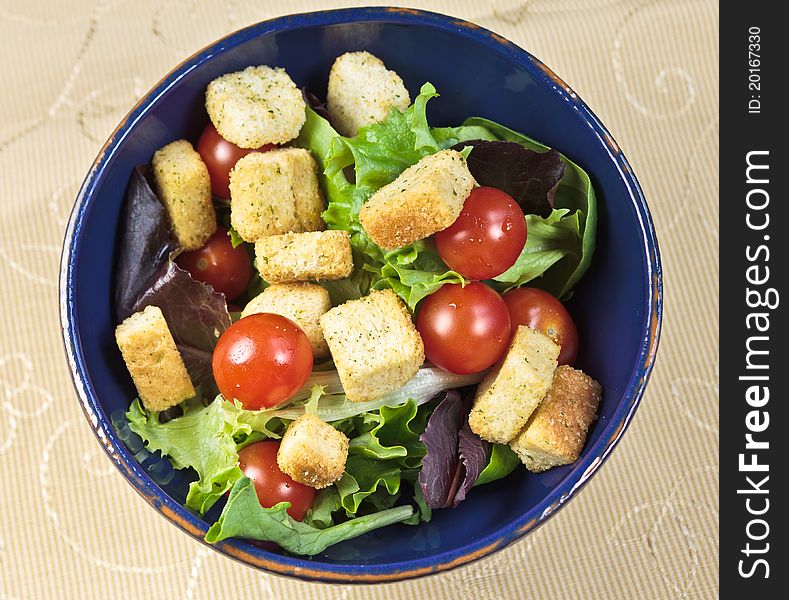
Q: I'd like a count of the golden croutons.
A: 12